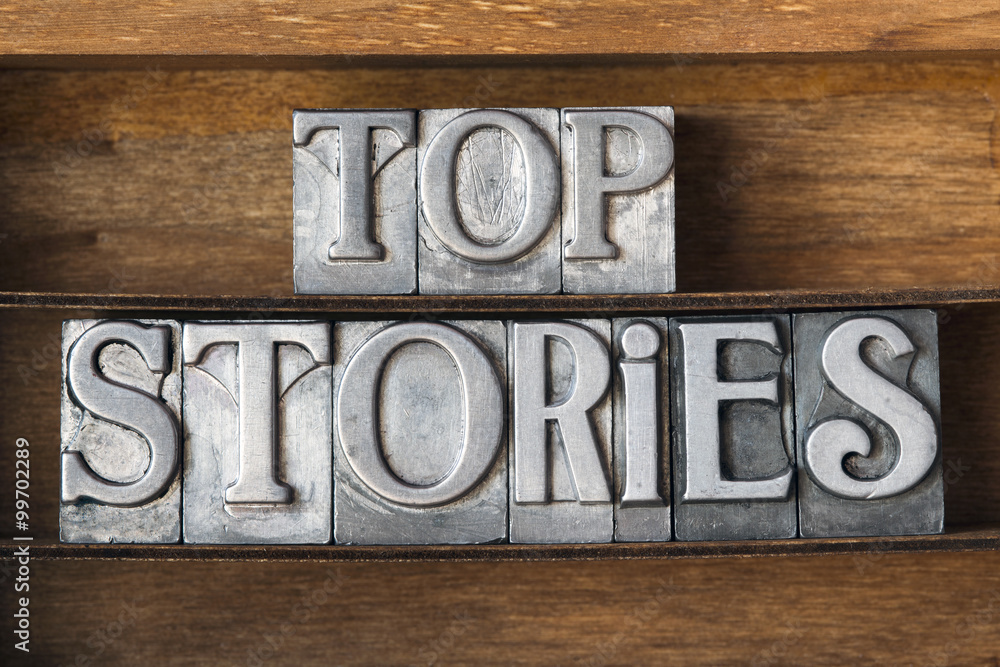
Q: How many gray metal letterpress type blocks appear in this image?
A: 10